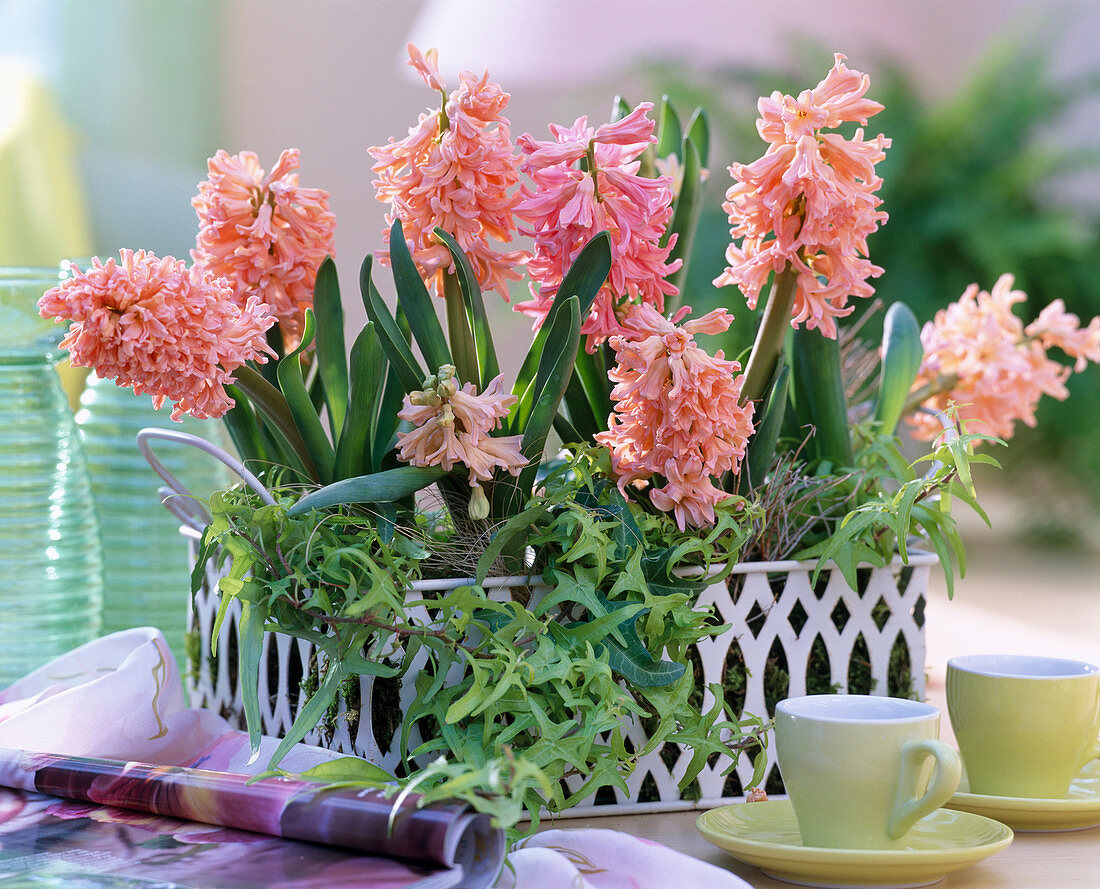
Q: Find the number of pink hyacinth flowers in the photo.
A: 8